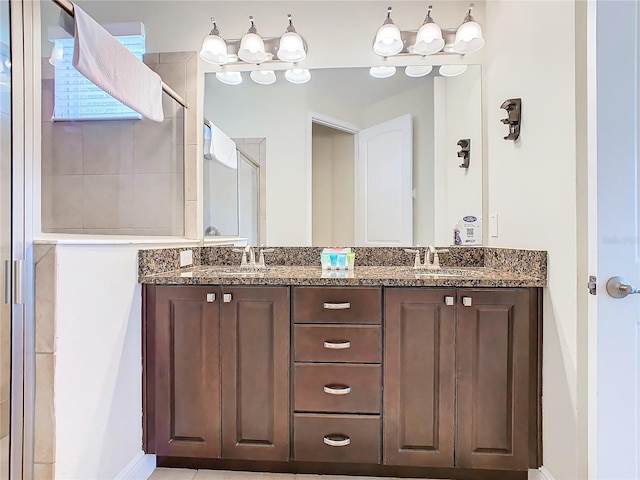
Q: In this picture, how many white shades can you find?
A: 6